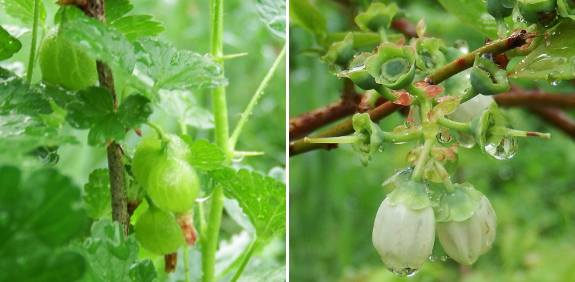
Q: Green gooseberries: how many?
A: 4